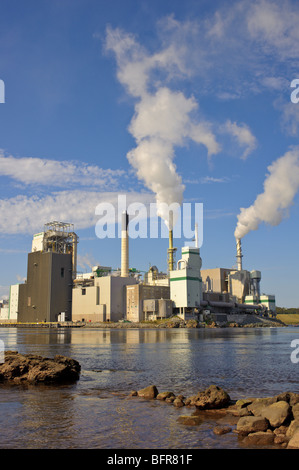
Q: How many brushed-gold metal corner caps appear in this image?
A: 0